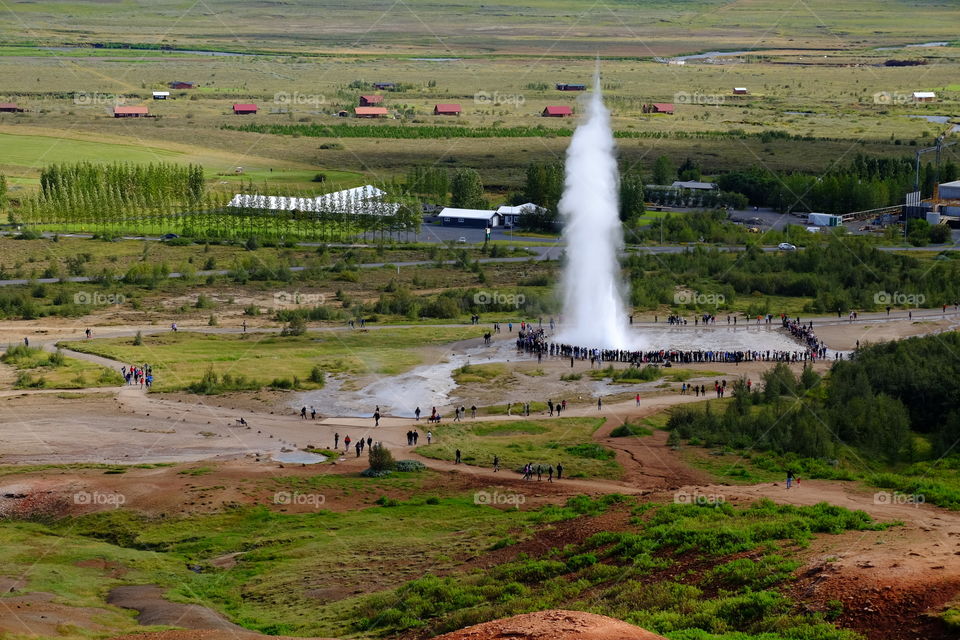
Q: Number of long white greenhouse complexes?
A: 1